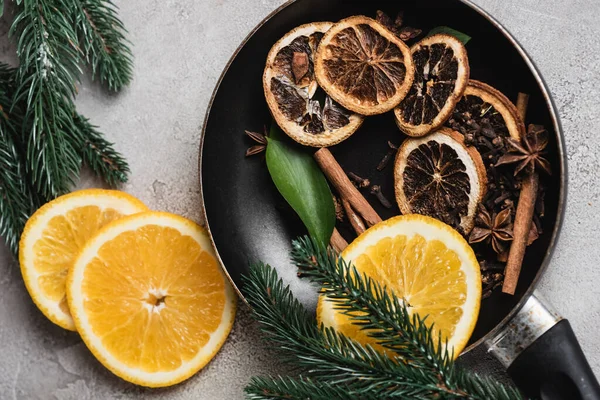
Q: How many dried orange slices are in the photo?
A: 5